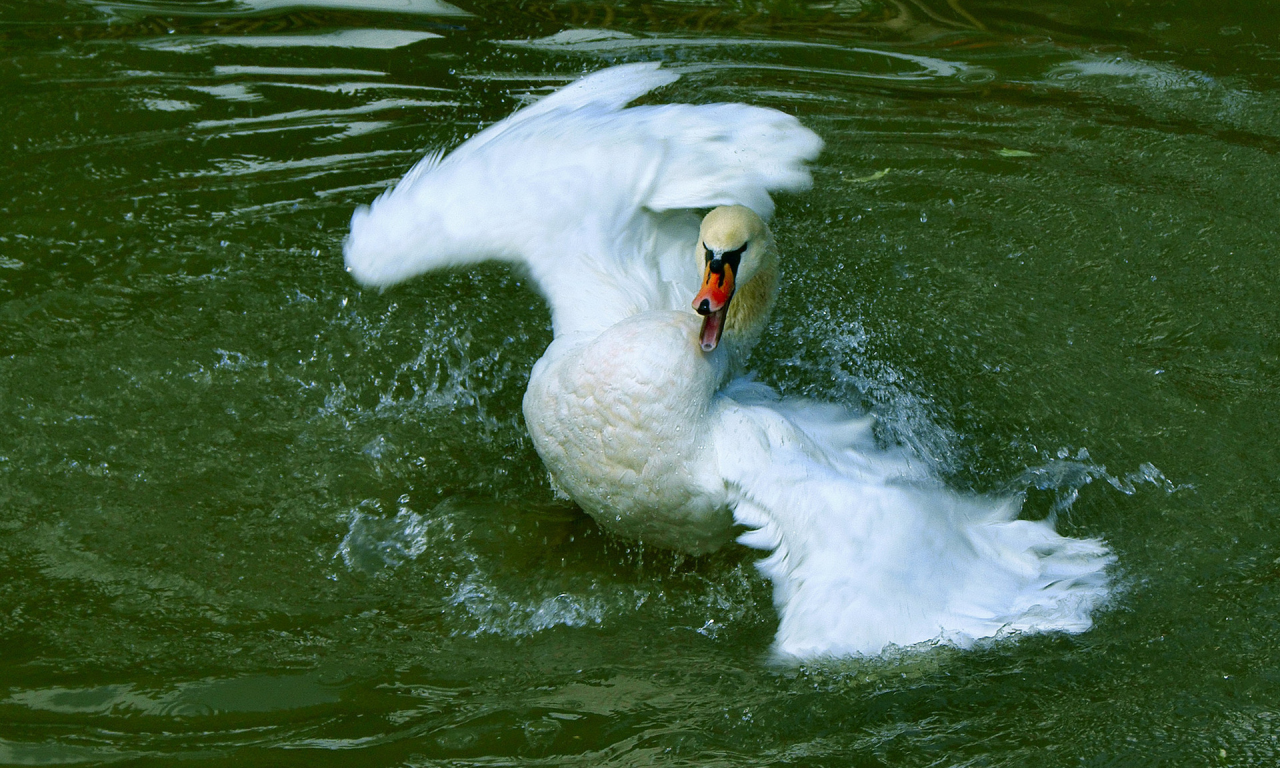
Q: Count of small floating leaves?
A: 2